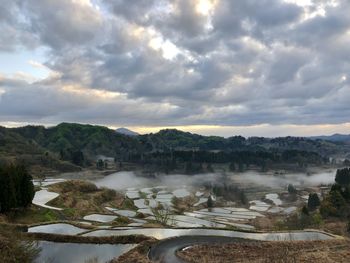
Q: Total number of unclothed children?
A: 0